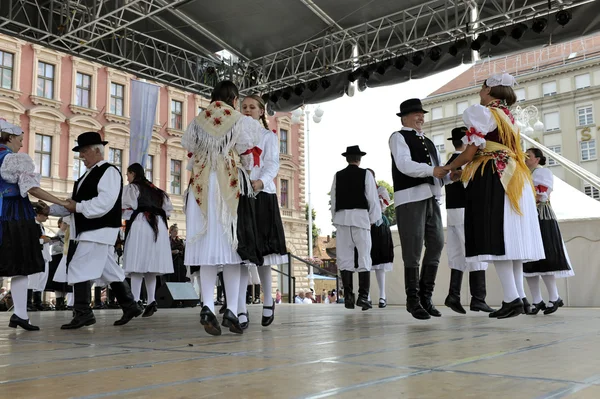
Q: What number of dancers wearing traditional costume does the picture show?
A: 11